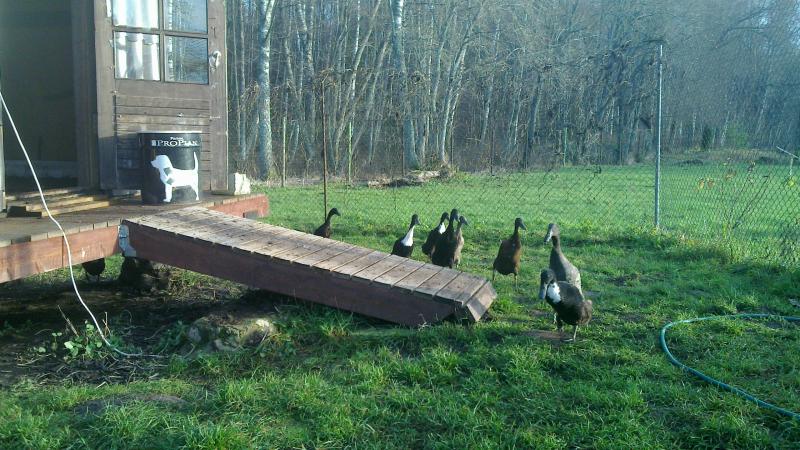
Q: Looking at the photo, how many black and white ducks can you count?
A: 3